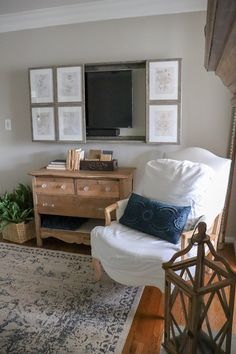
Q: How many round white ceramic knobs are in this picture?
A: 4